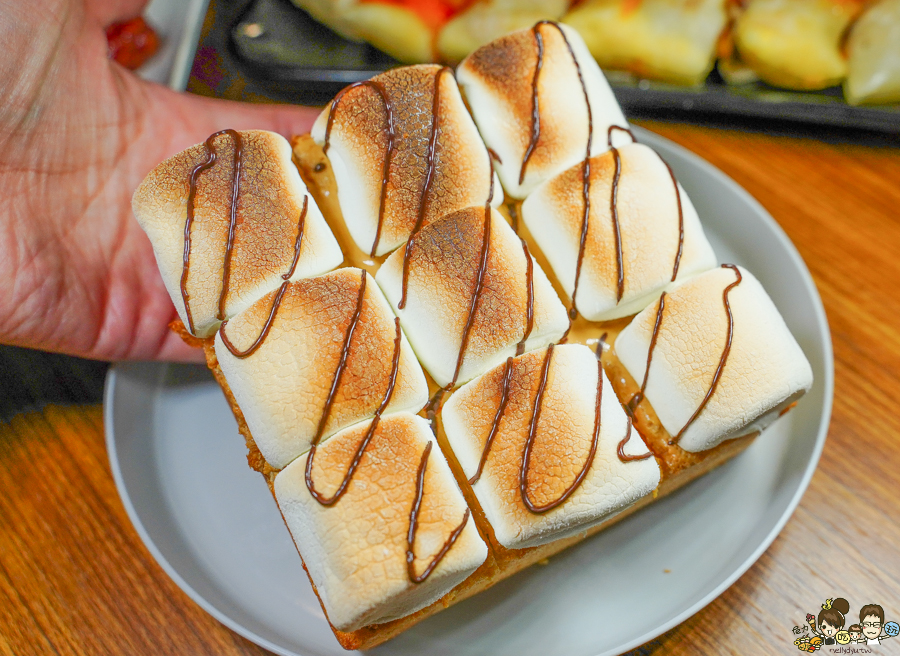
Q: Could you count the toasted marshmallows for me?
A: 9